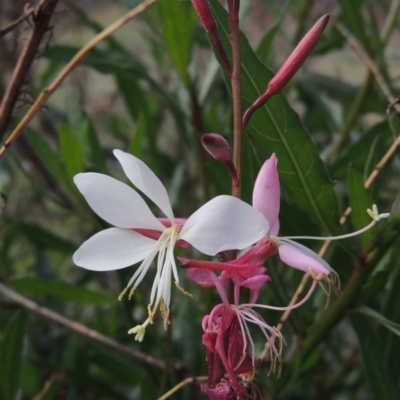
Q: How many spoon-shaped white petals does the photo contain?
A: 4